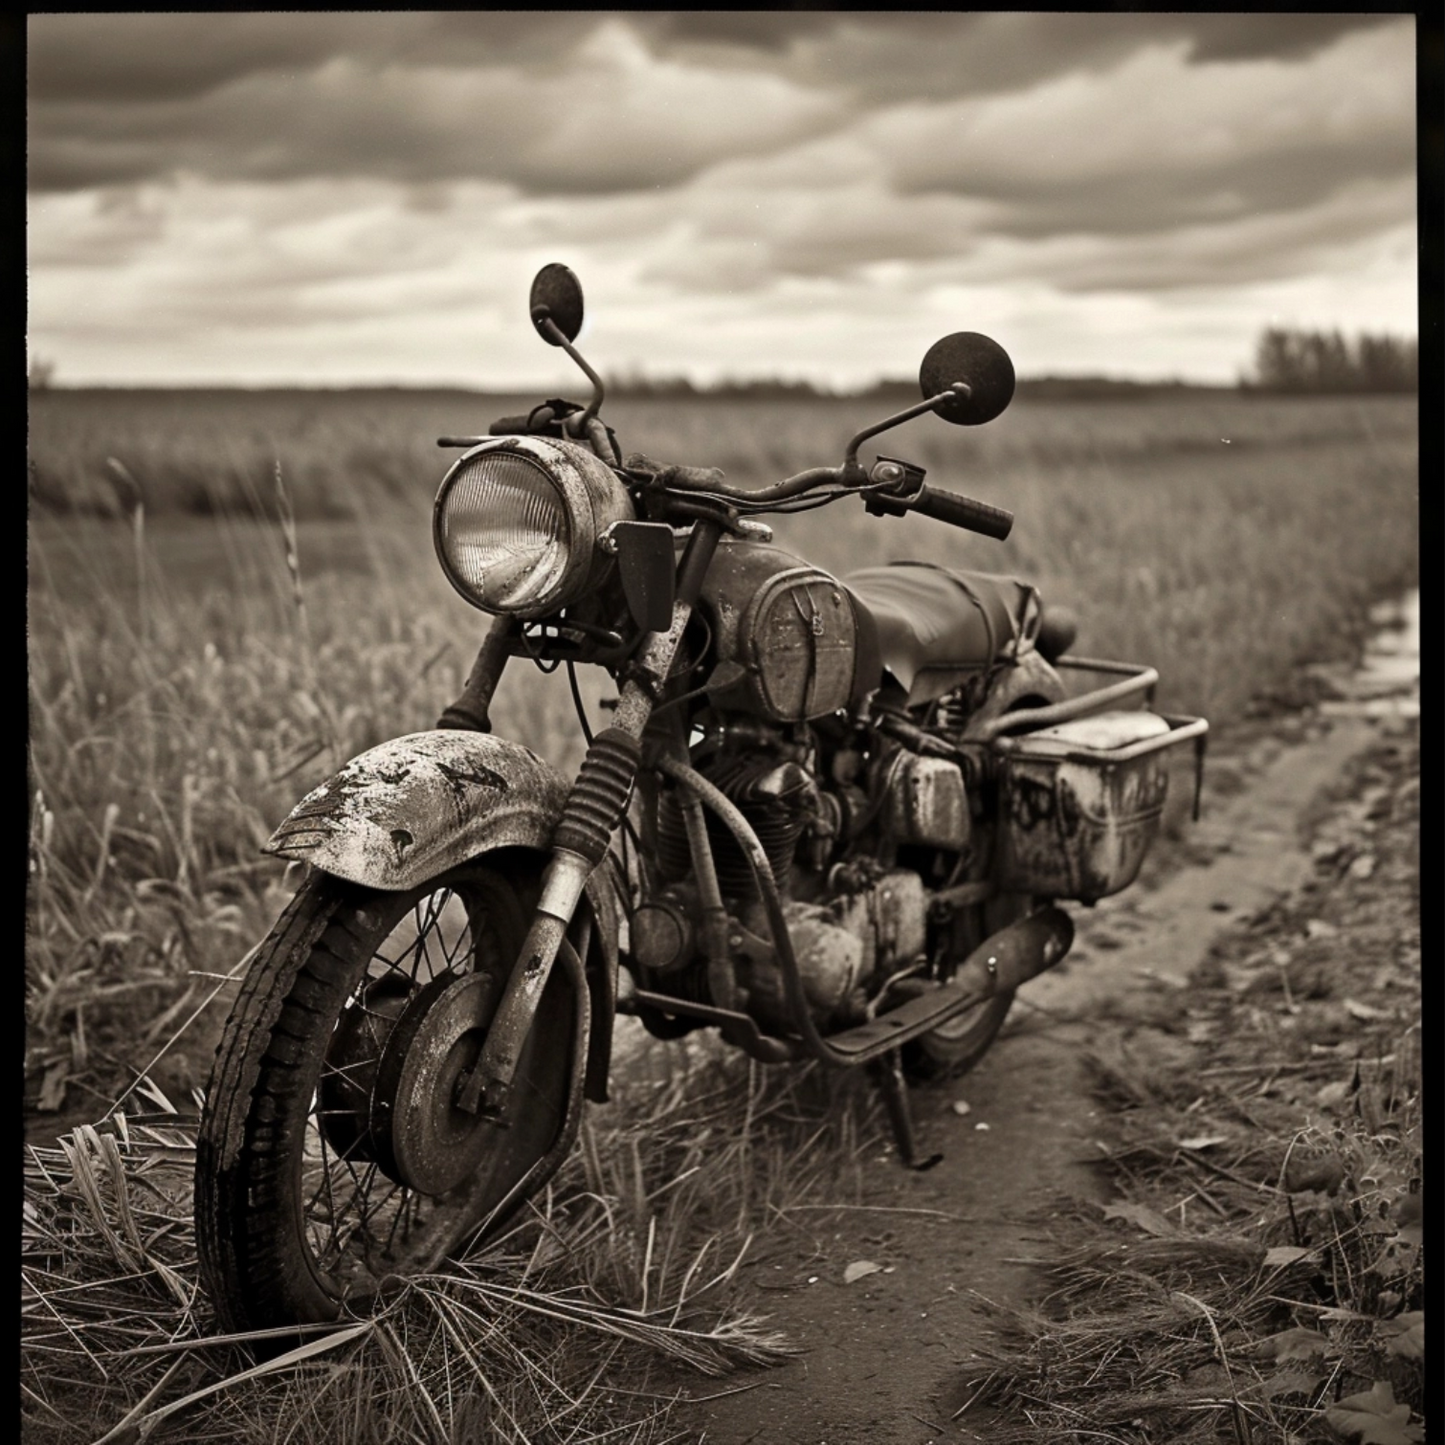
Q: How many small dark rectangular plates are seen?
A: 1